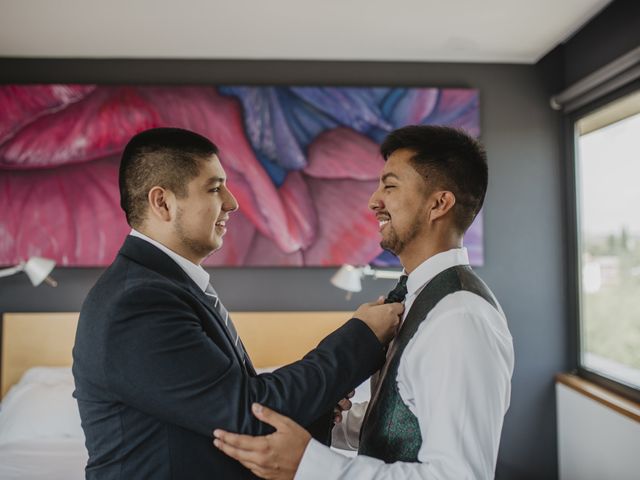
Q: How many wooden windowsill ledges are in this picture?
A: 1